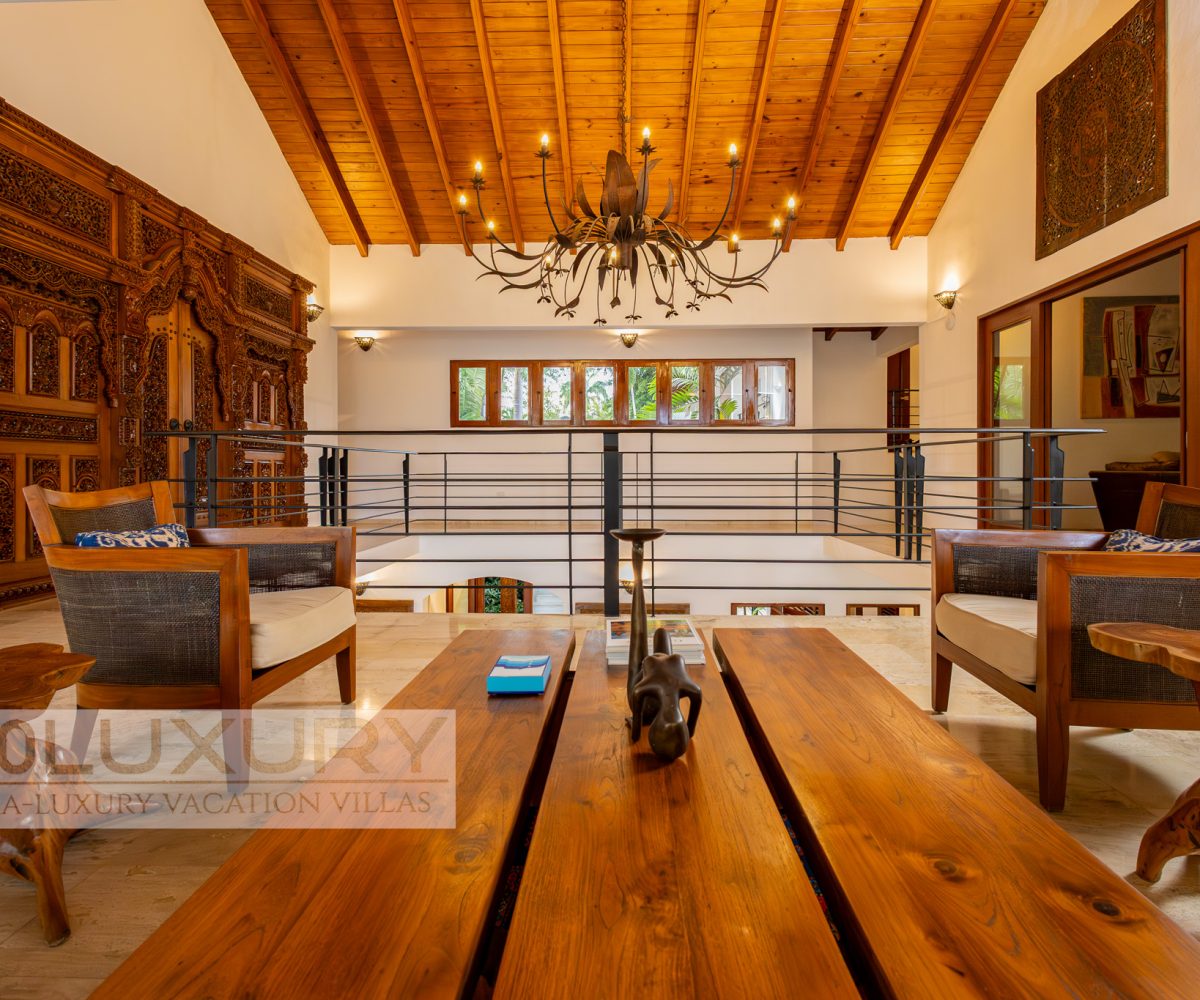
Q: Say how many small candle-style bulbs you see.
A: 12